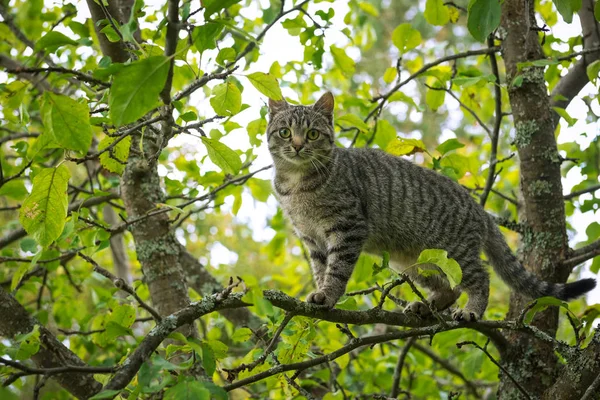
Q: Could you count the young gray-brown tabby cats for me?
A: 1